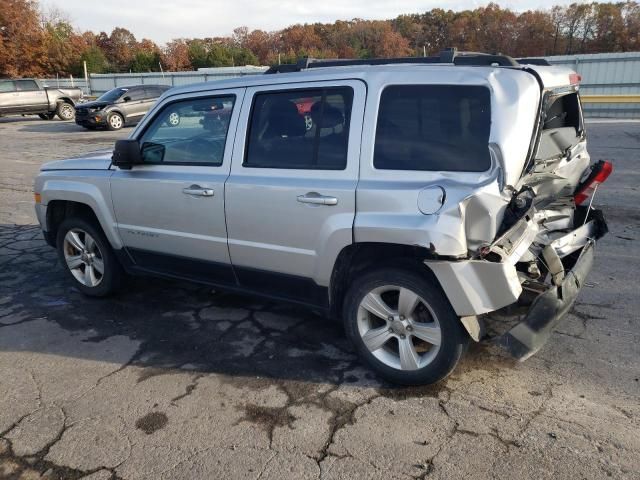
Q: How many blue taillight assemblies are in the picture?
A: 0